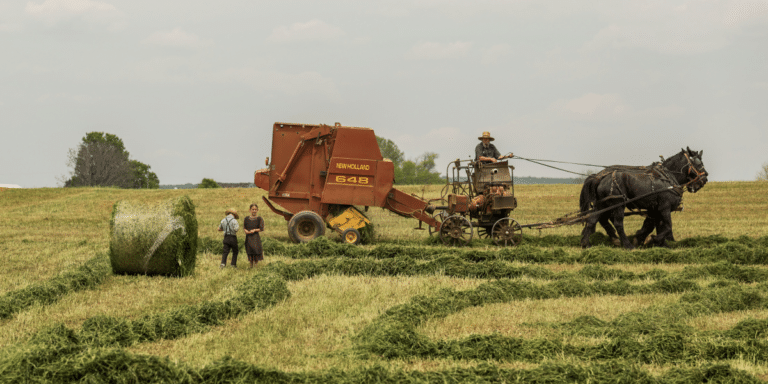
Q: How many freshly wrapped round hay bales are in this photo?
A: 1